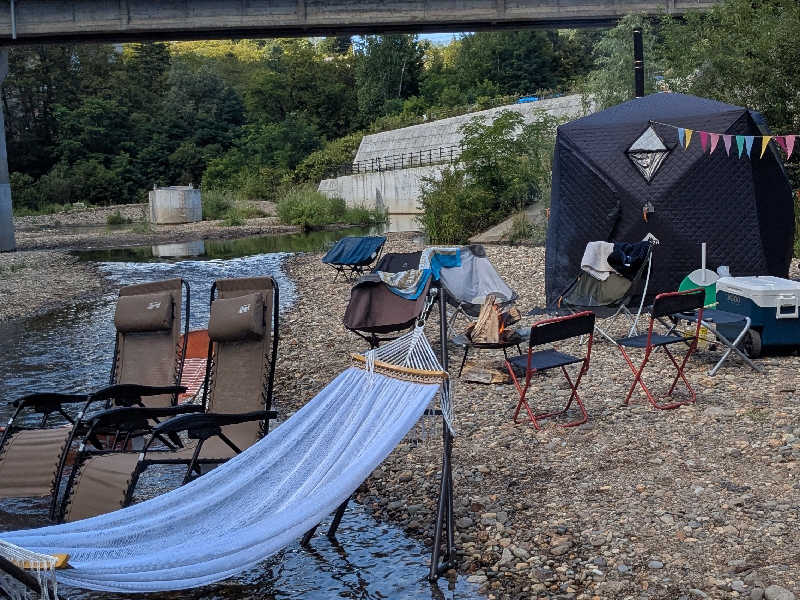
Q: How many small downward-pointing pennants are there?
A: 10